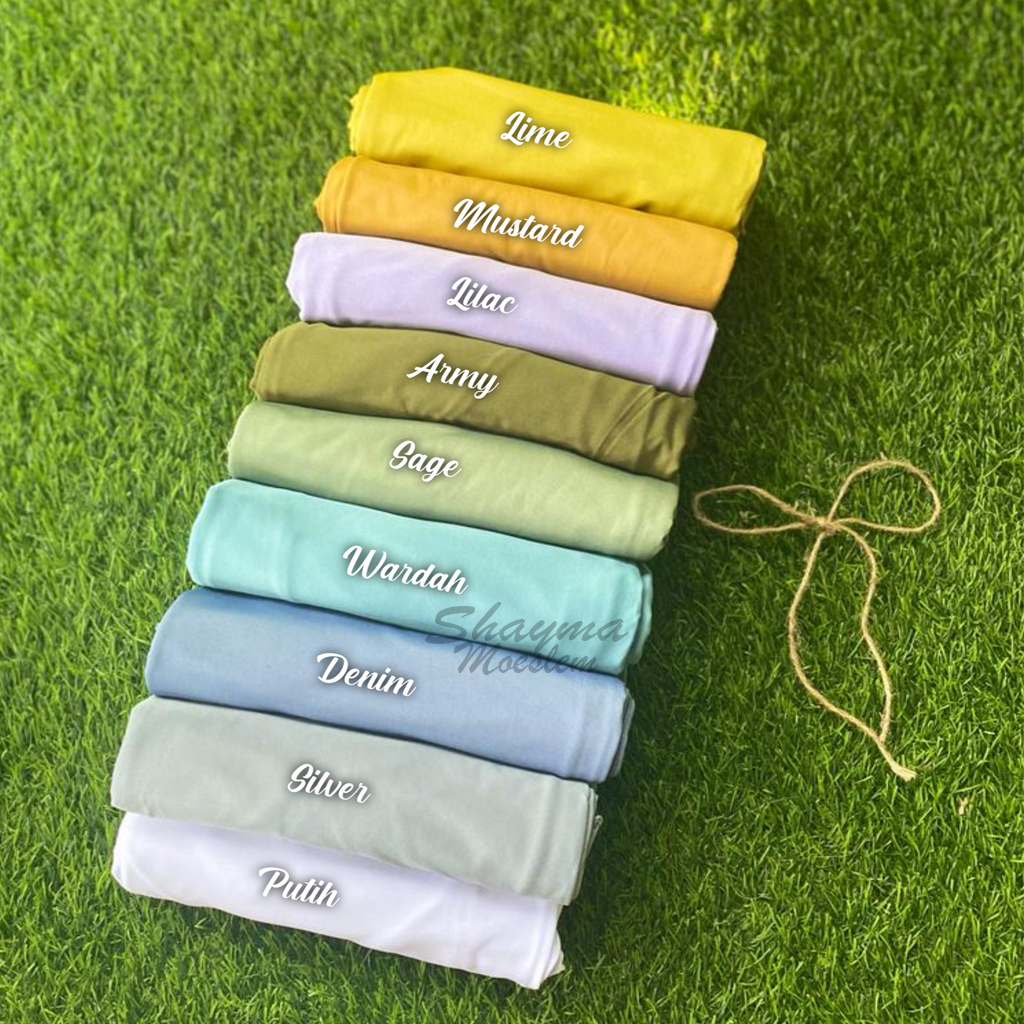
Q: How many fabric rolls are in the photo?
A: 9